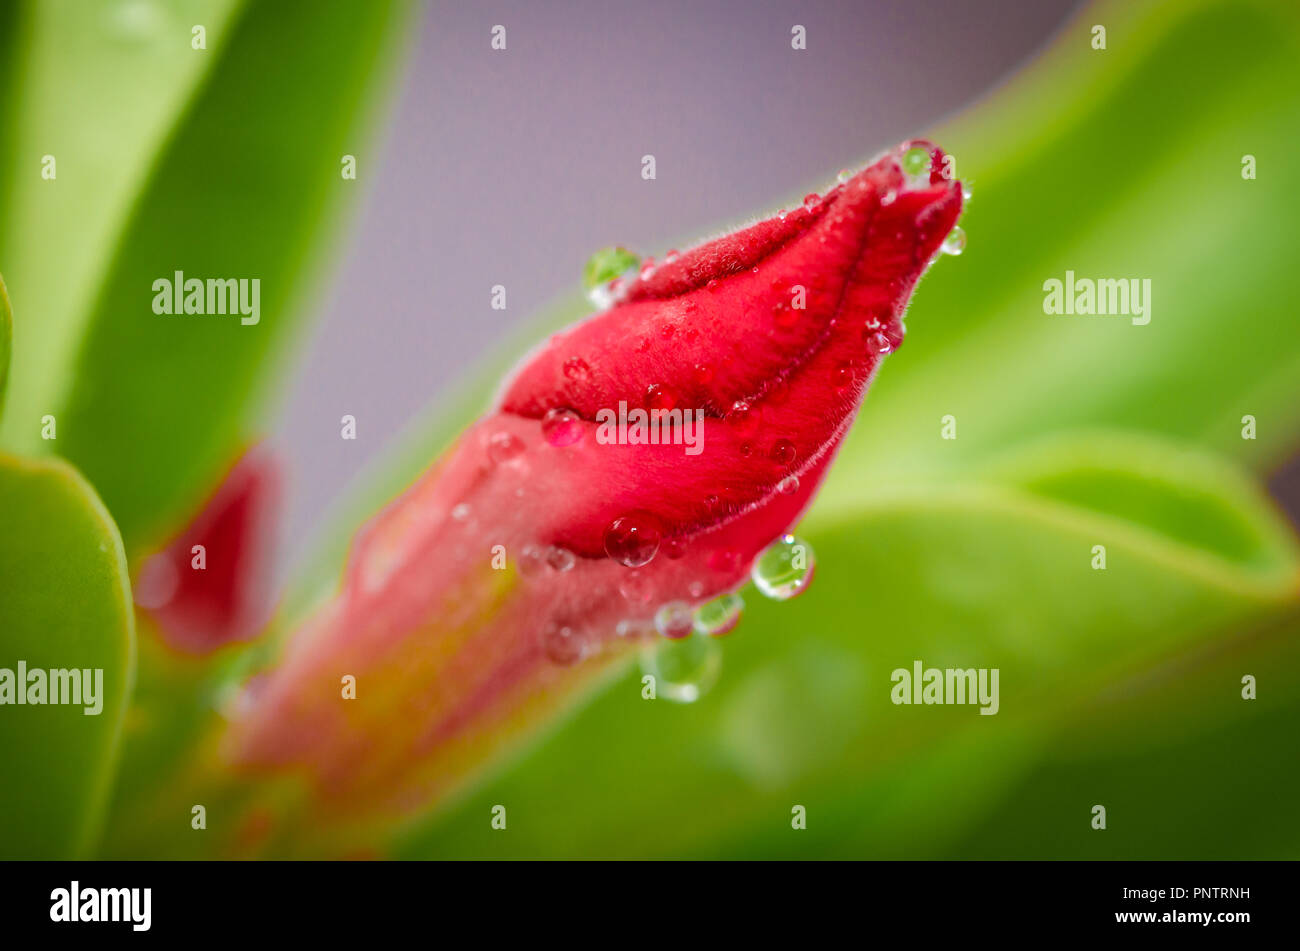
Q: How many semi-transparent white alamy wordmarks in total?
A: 5